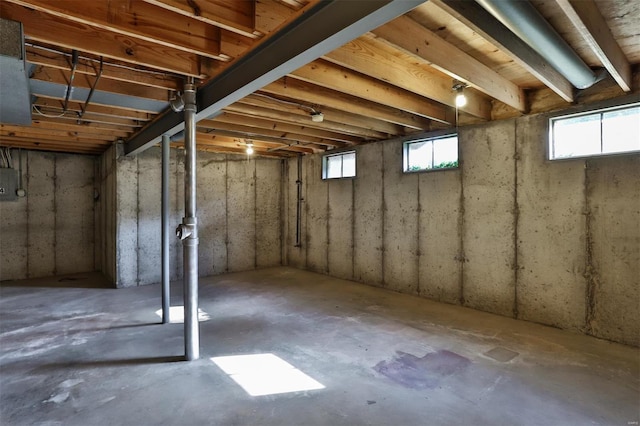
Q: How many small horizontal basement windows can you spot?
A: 3